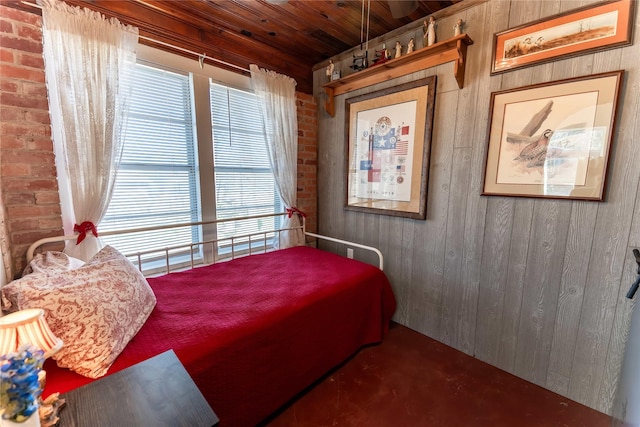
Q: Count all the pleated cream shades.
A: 1